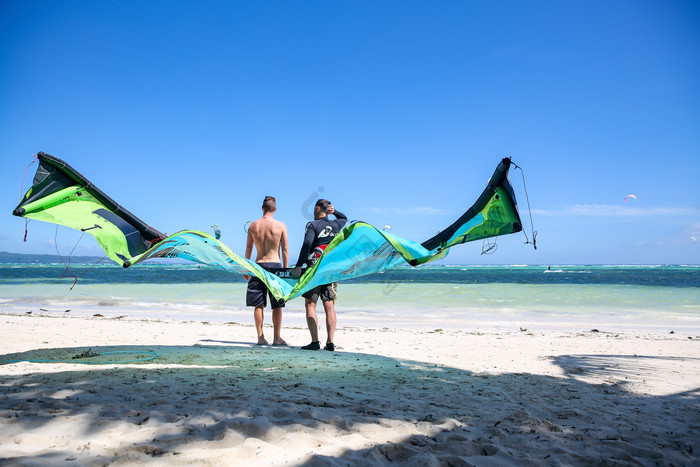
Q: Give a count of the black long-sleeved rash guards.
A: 1